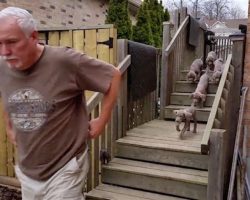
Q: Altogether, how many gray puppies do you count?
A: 5